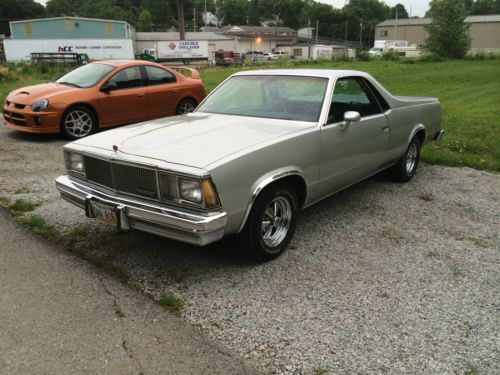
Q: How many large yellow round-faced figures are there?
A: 0